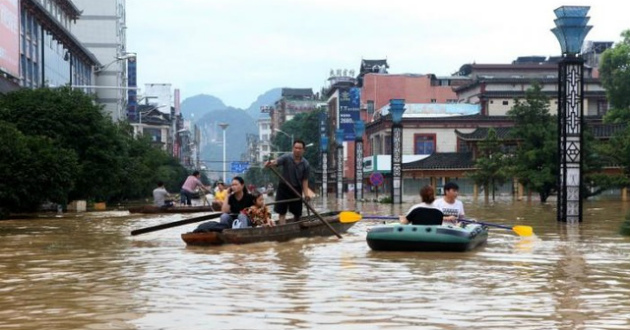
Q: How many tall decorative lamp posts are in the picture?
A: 5